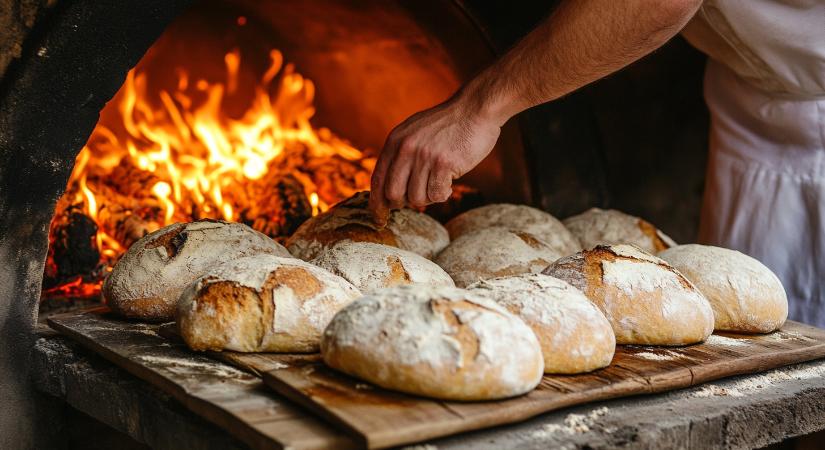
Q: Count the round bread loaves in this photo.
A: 11